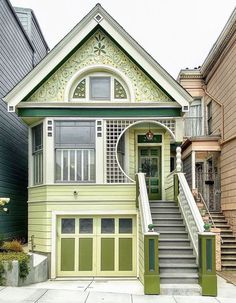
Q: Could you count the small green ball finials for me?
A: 2